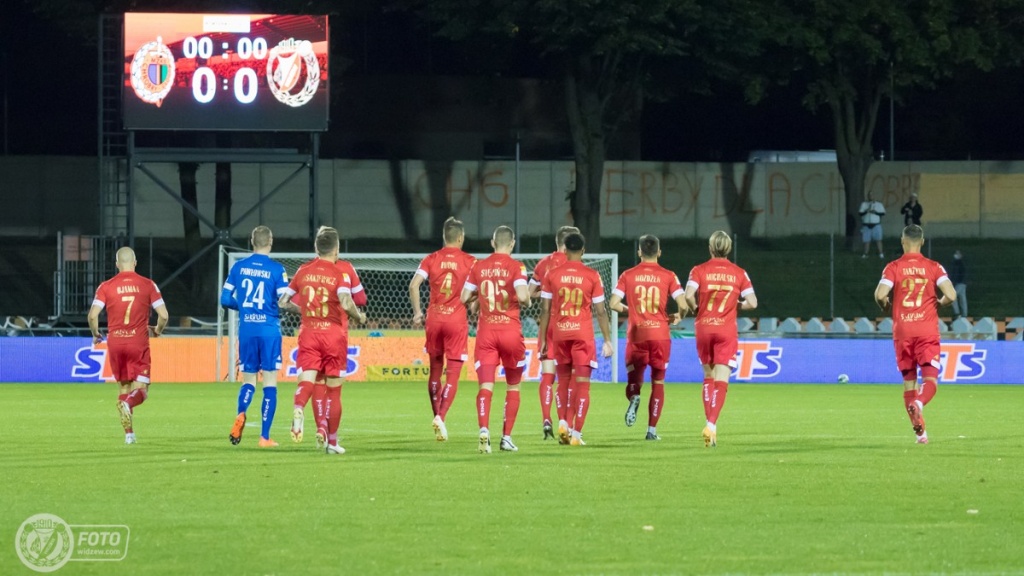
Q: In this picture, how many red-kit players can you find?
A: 10